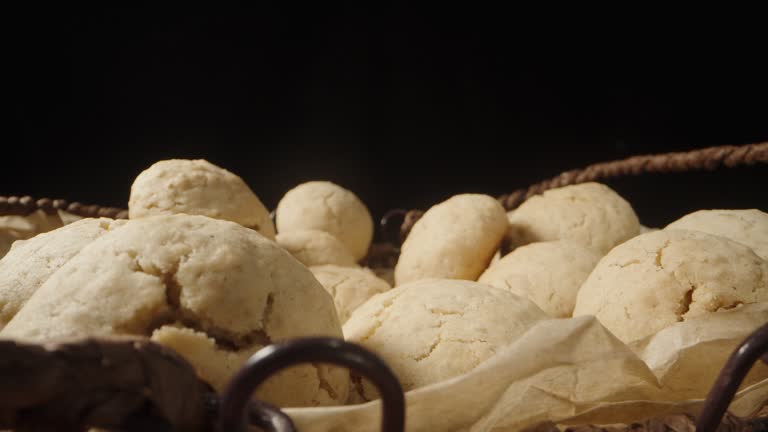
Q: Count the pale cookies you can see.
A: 12